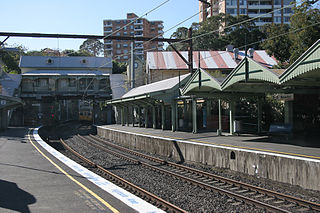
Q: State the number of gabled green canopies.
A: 3